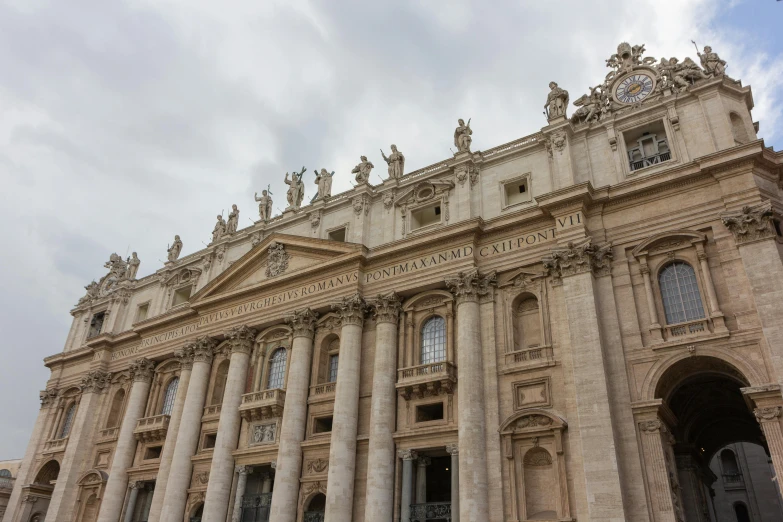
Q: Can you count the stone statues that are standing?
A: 12